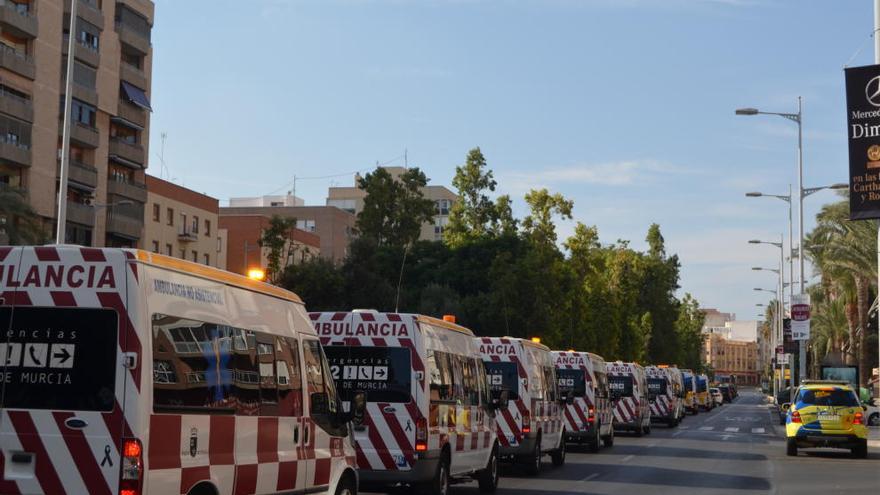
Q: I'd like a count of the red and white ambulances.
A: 6